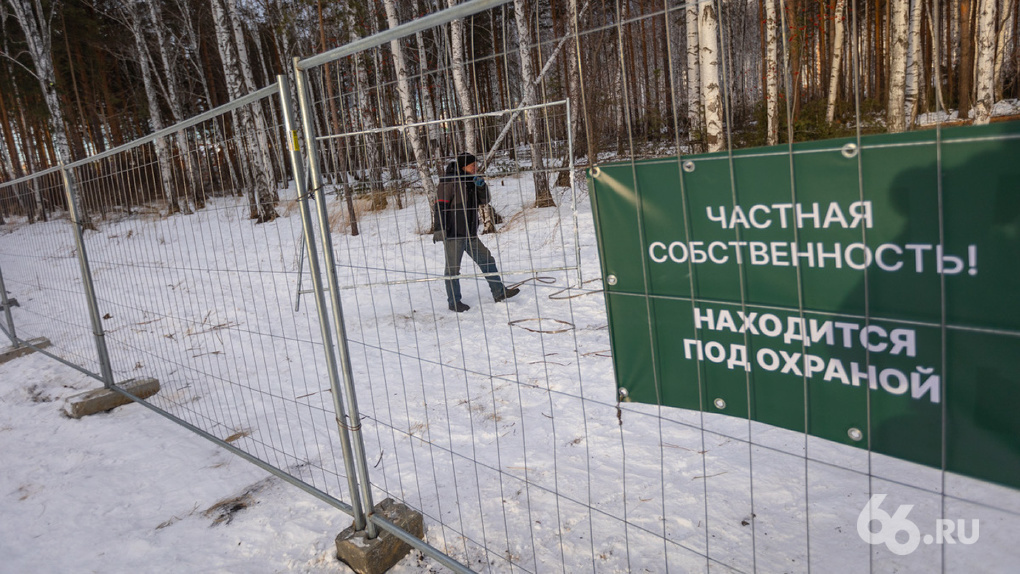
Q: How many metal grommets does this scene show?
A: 7